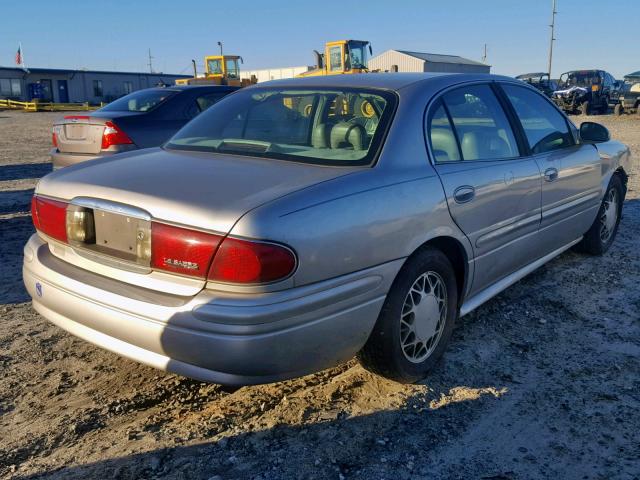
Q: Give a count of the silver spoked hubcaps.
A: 2